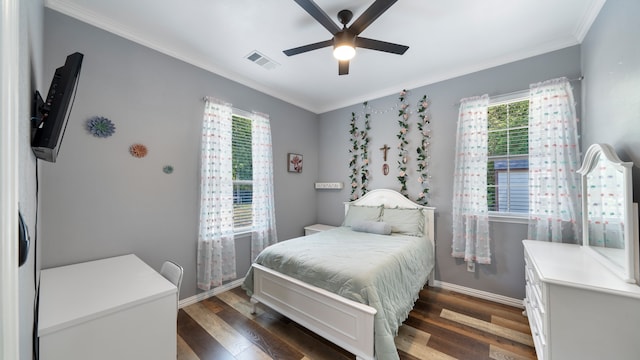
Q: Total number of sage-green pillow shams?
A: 2